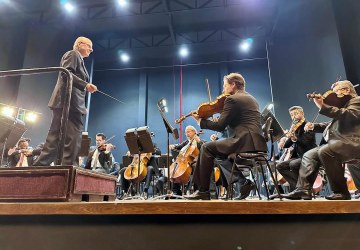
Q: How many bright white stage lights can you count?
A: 5